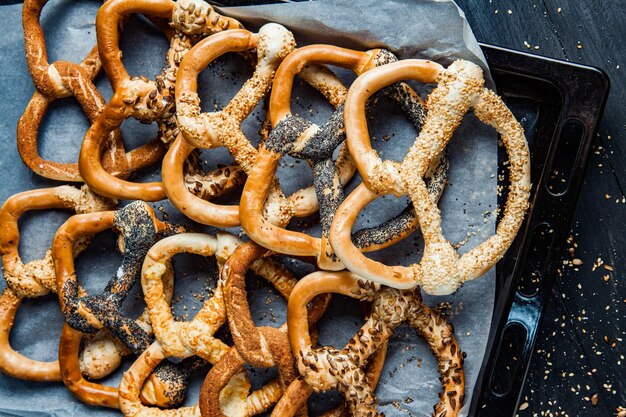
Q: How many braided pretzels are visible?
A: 10